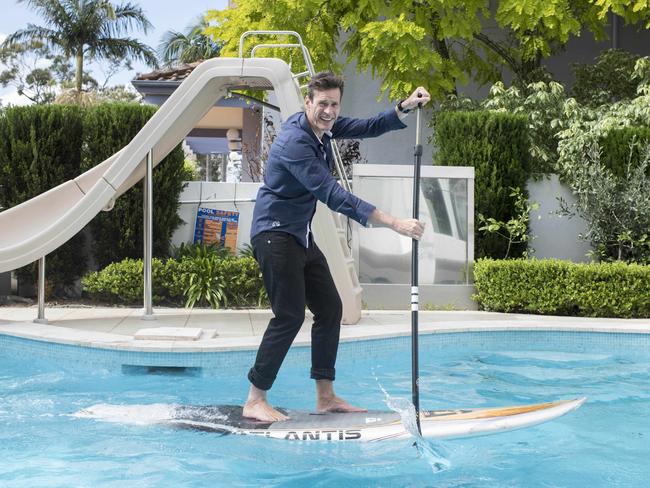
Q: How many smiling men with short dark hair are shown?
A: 1